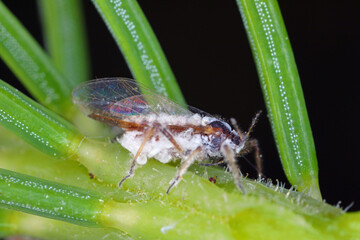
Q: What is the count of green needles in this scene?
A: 6